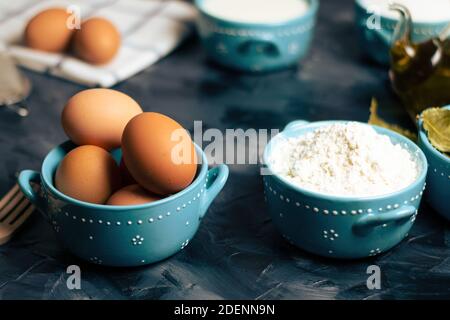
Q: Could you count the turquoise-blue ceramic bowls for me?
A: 5